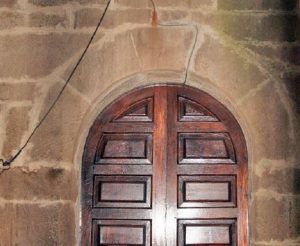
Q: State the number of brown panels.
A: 8